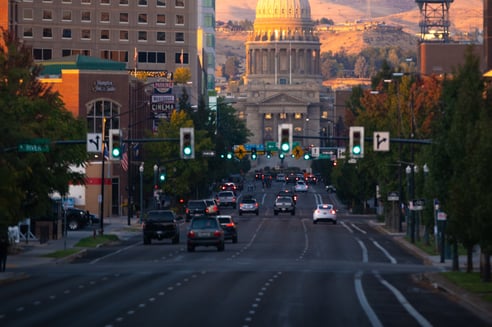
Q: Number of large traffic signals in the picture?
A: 4